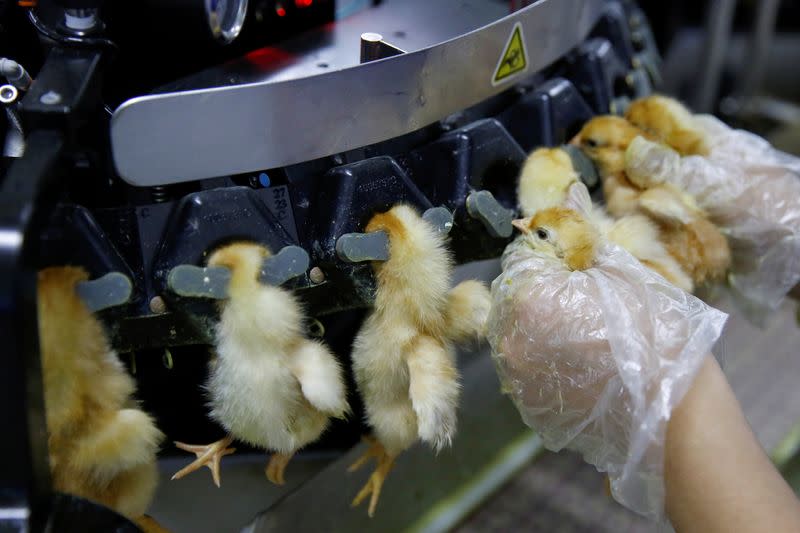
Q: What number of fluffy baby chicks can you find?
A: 7